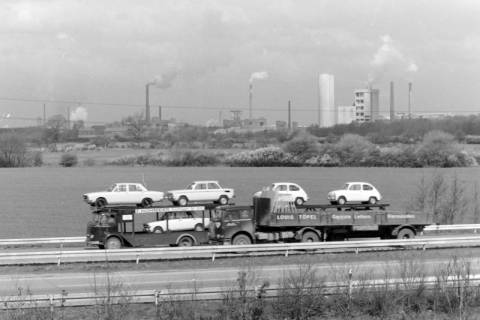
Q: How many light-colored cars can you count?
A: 5